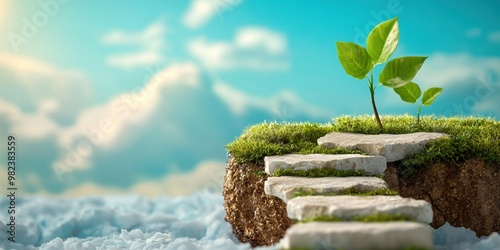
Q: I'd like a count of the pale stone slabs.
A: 5